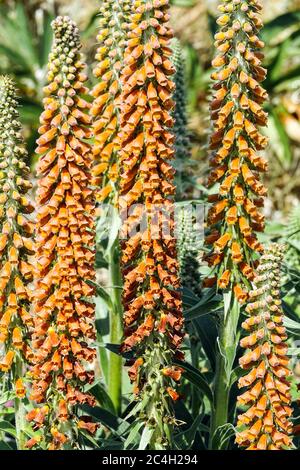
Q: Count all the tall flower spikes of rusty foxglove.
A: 6